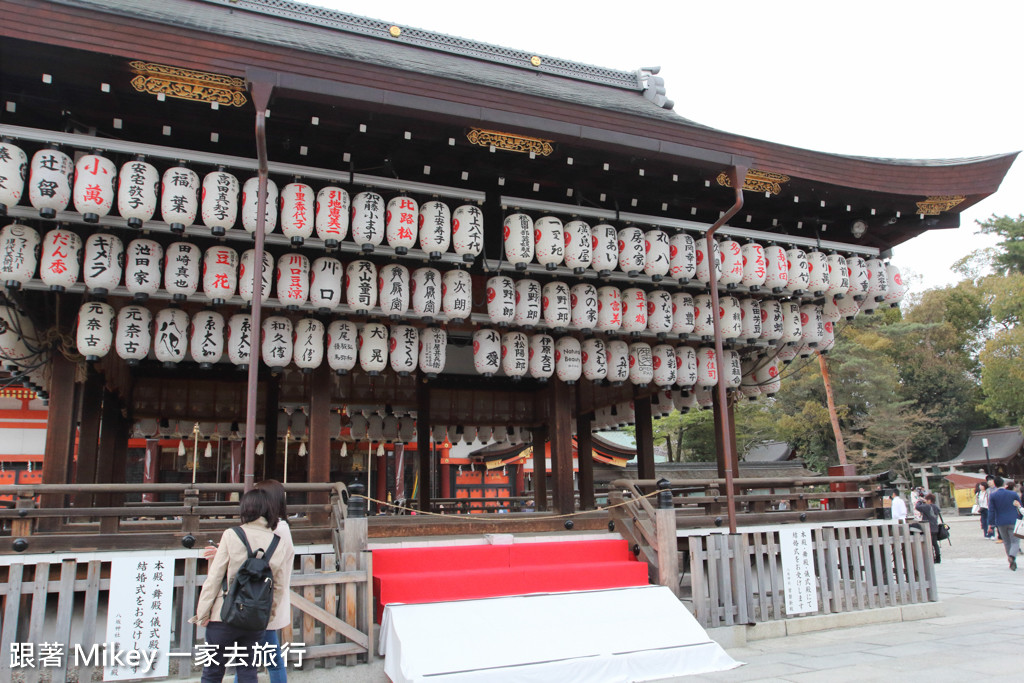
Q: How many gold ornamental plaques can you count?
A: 4